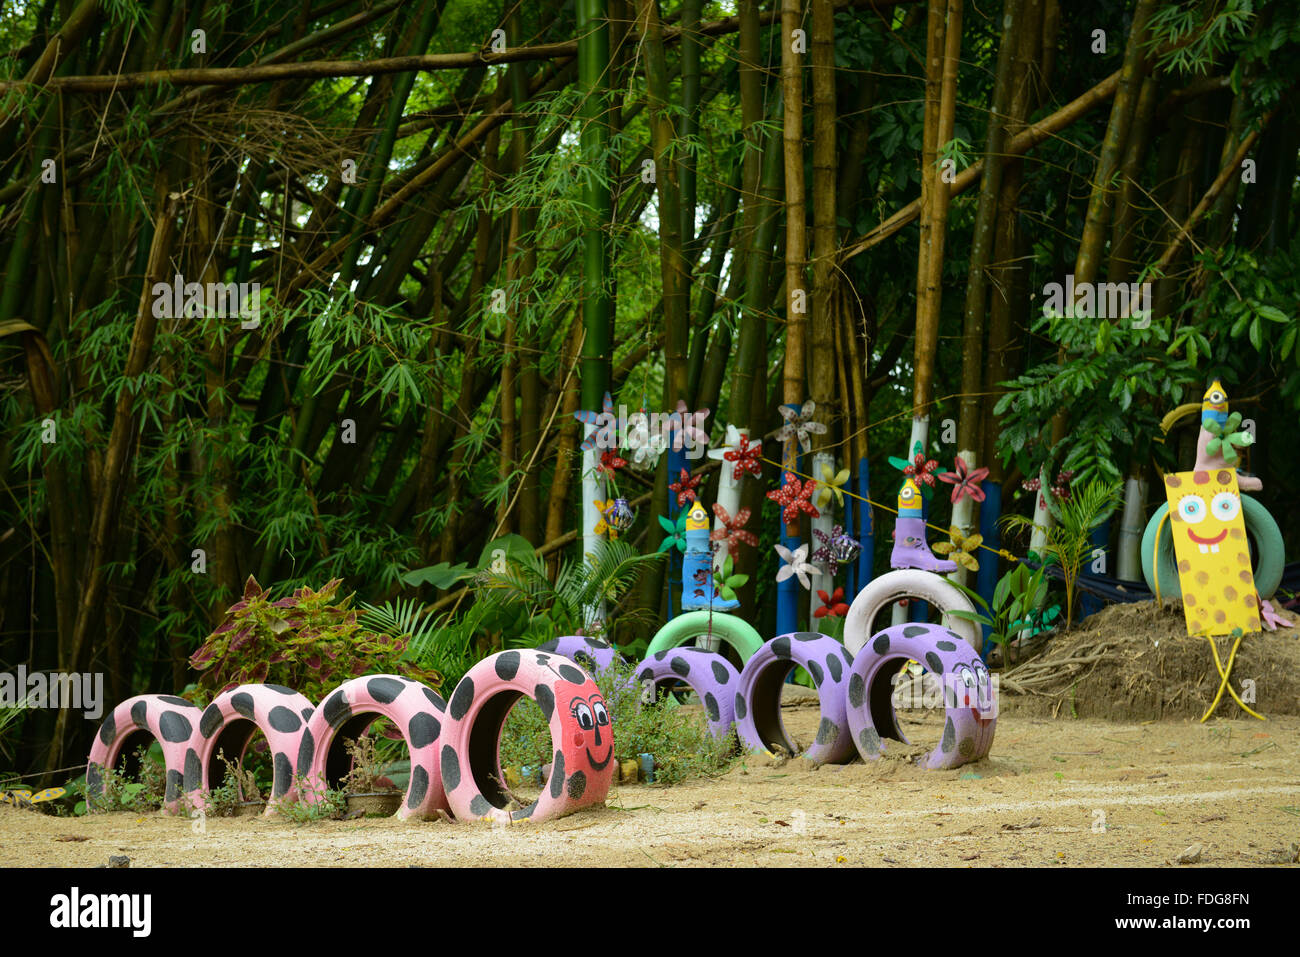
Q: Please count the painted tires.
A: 11